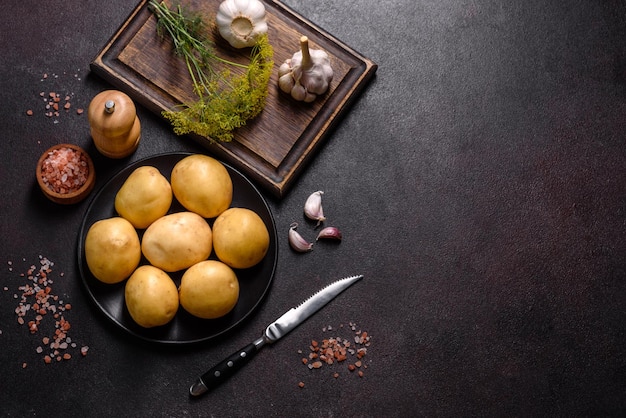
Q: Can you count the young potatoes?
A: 7